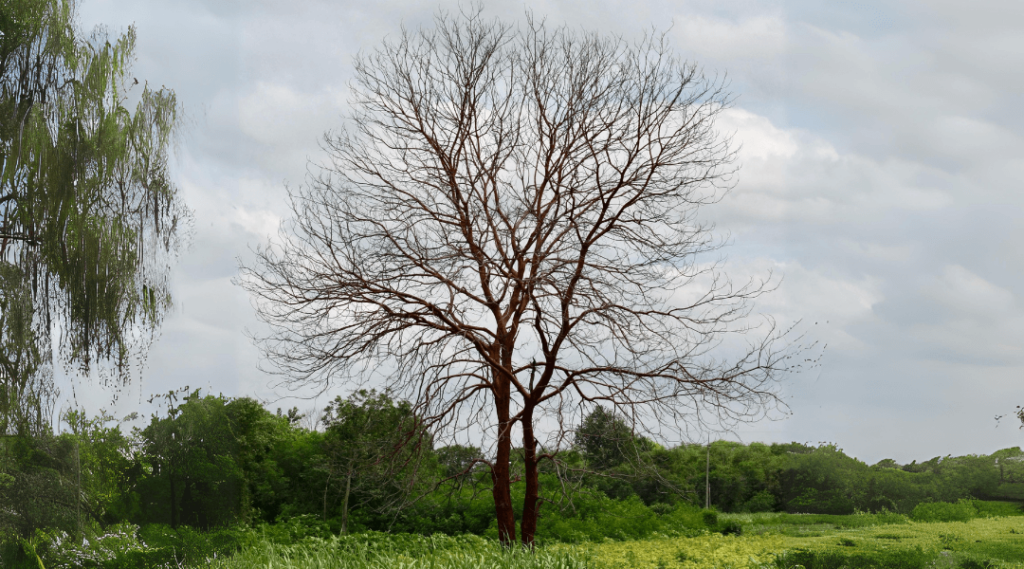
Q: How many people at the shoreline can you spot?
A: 0